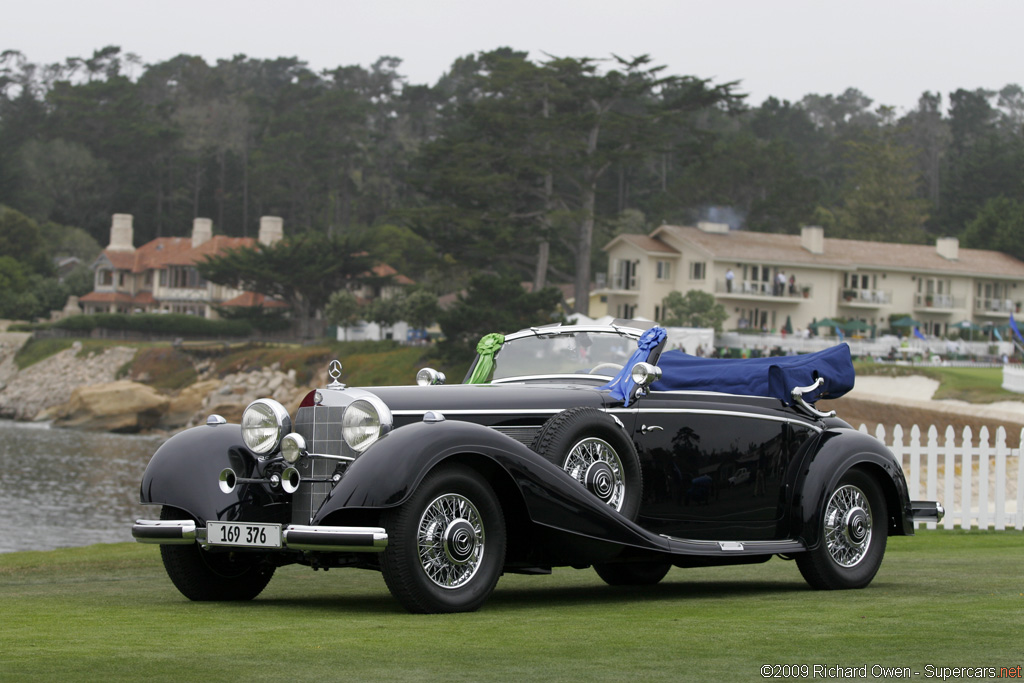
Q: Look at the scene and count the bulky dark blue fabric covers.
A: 1